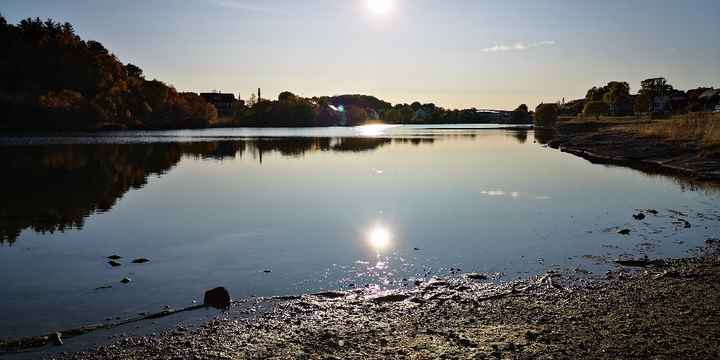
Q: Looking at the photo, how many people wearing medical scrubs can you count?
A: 0